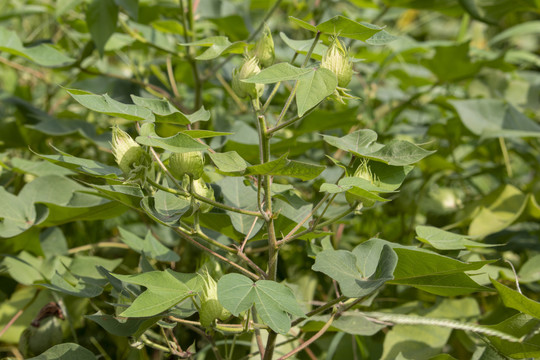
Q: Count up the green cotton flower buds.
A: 8